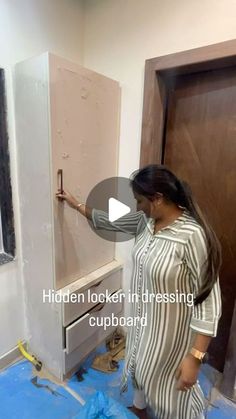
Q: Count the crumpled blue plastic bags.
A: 1